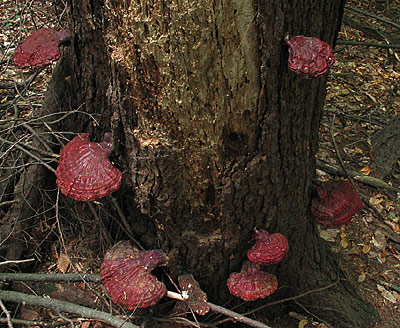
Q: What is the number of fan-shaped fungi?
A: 7